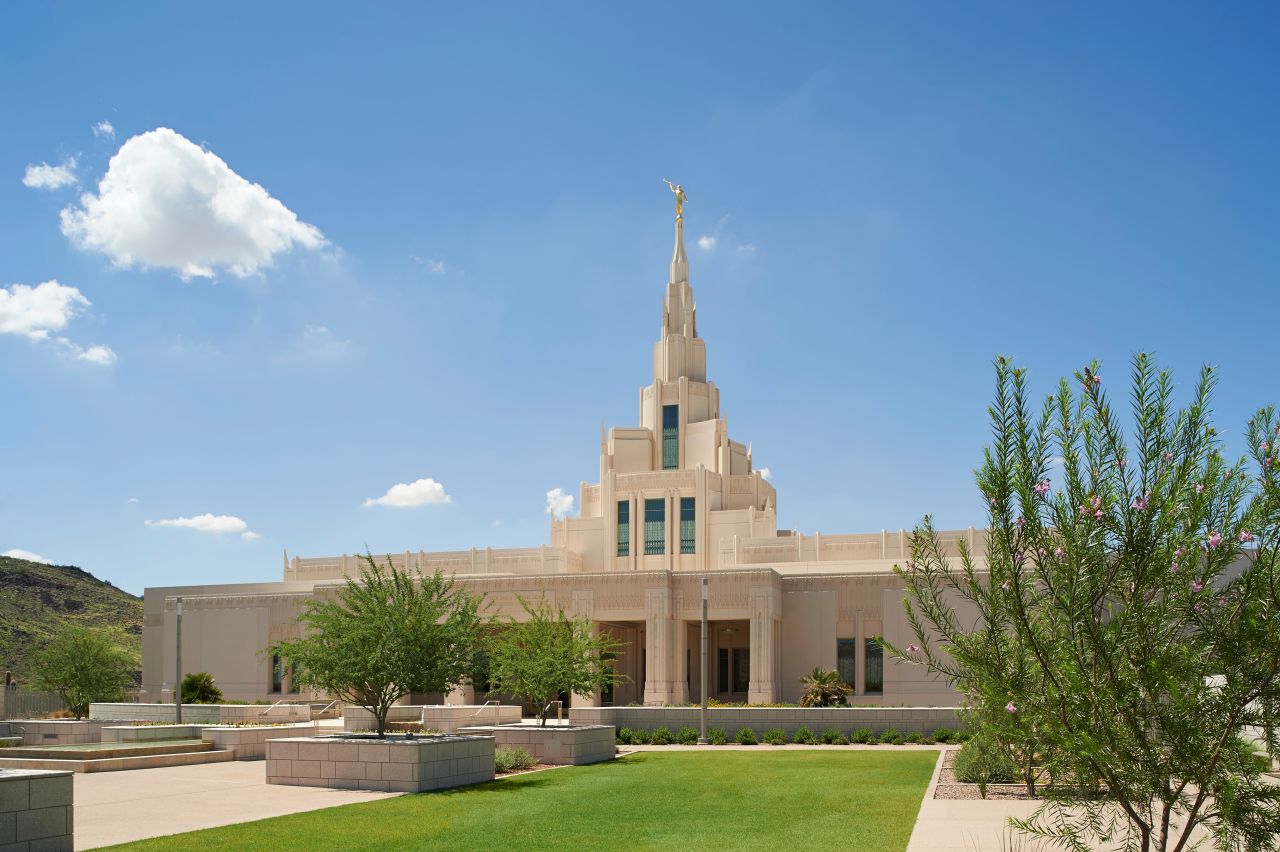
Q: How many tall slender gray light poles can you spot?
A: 2